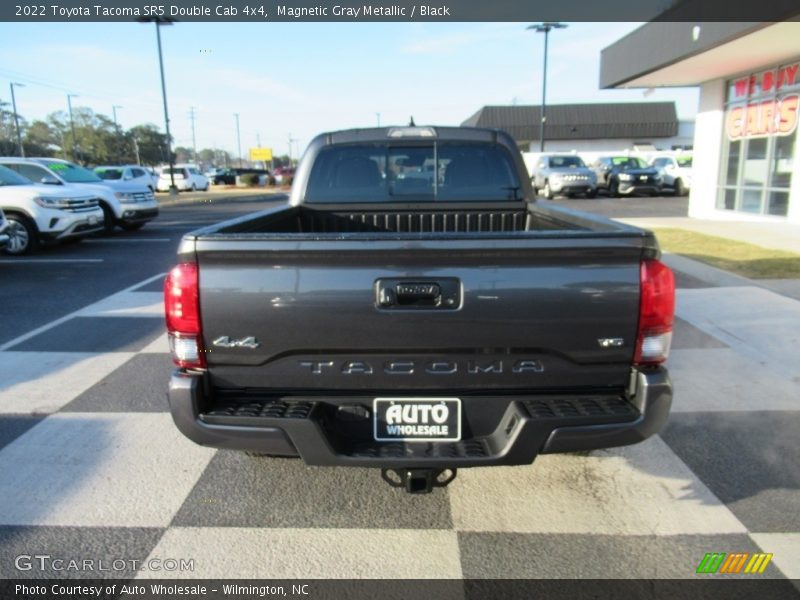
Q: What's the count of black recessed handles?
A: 1